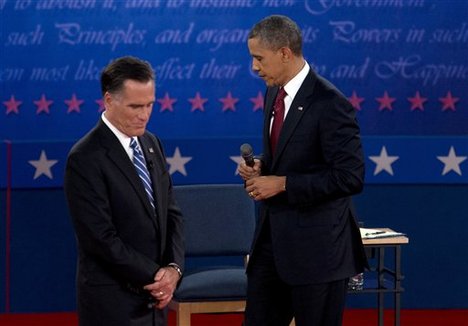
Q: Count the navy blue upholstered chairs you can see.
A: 1